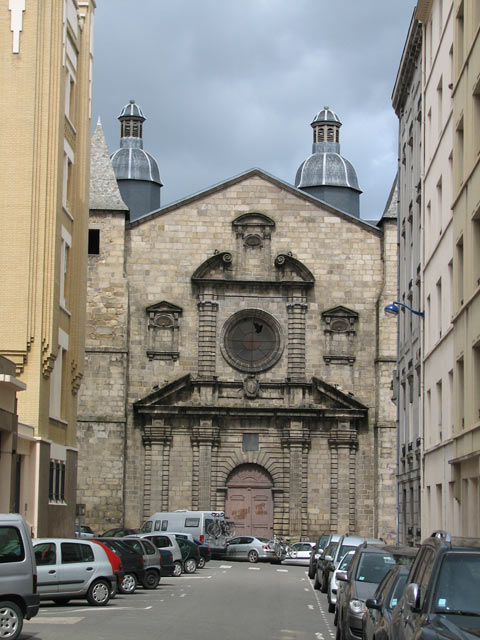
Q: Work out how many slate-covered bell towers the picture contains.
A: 2